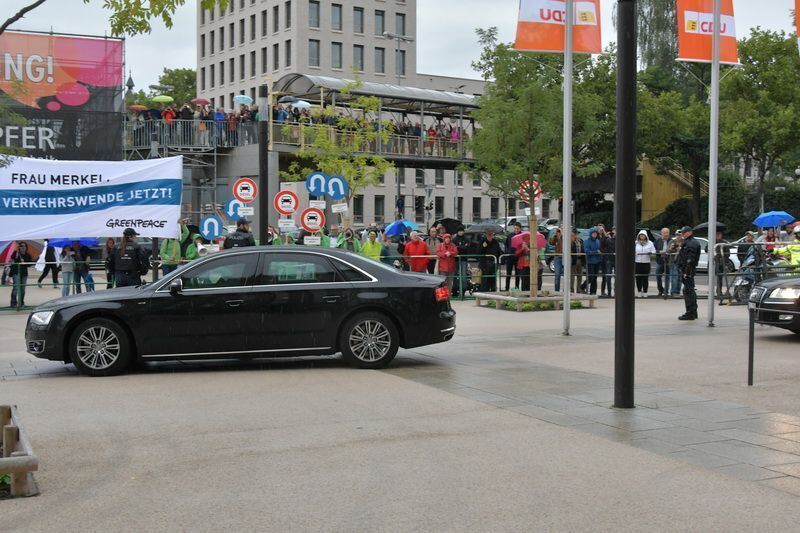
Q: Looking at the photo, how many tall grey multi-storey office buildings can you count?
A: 1